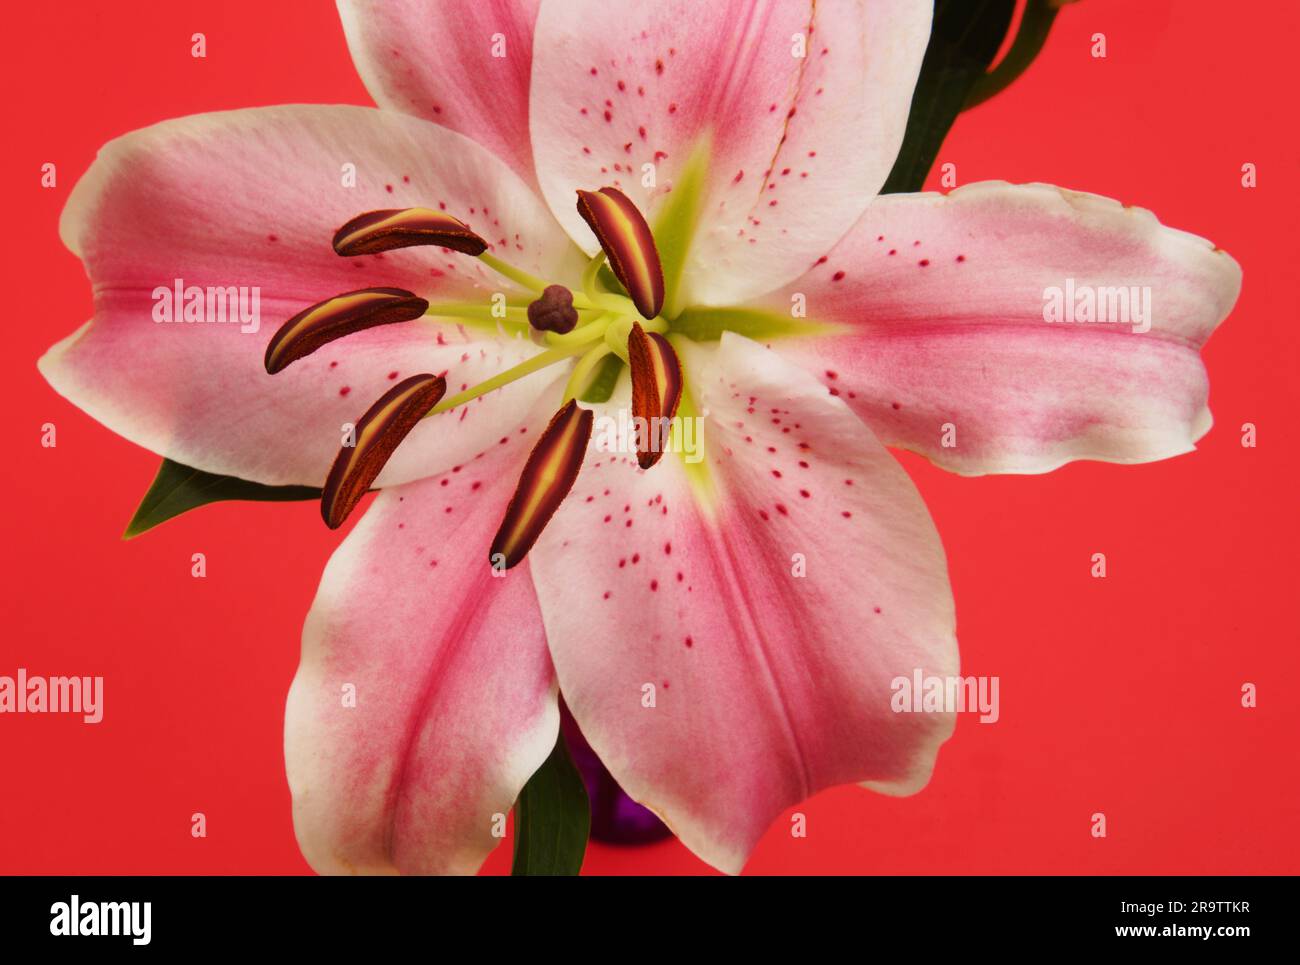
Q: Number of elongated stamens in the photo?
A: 6